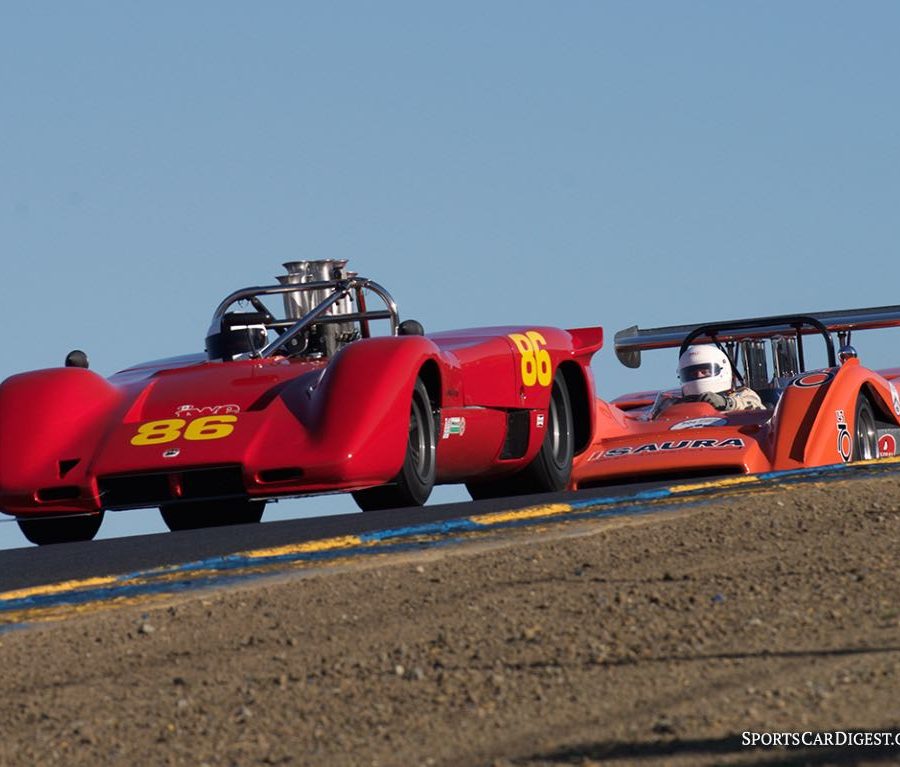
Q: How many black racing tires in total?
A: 5